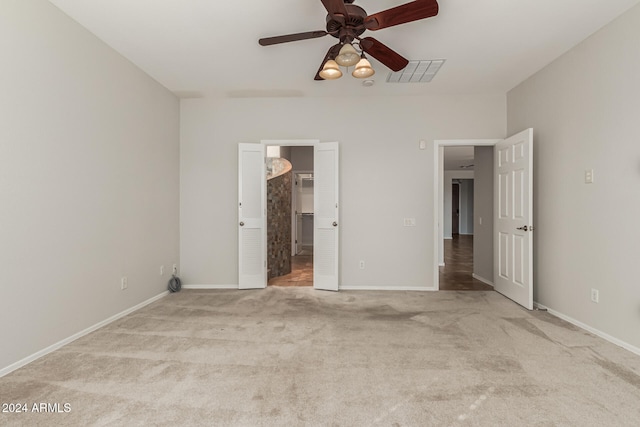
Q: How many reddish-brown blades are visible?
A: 5